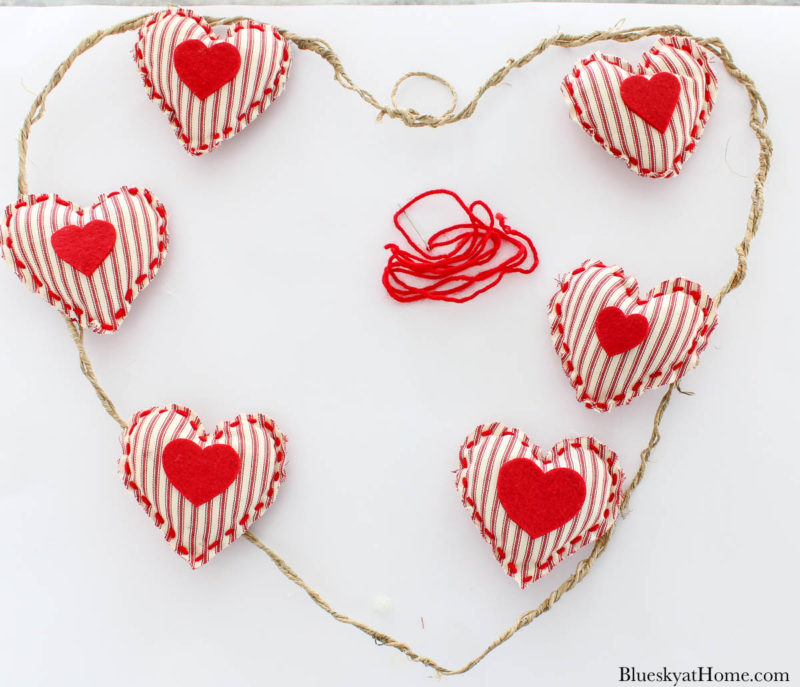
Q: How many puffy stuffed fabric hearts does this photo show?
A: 6